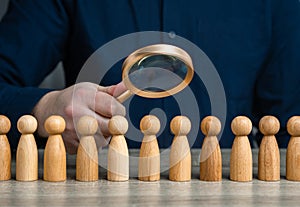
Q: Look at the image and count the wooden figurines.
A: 11